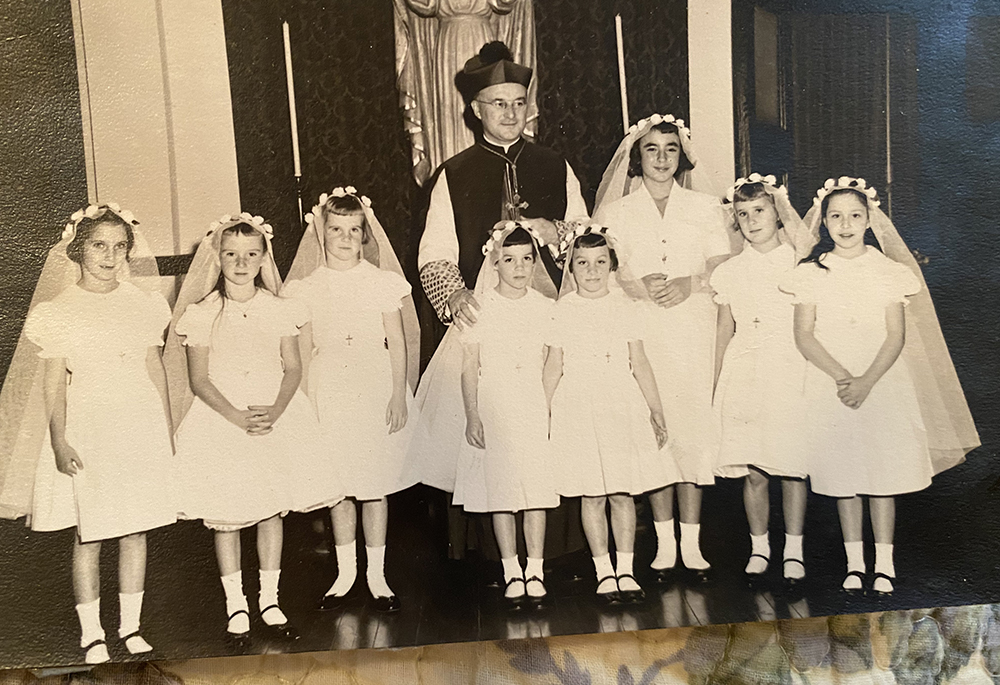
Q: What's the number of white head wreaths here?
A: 8